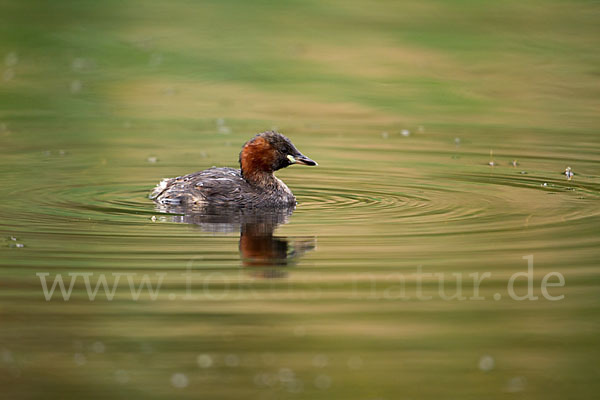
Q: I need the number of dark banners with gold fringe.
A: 0